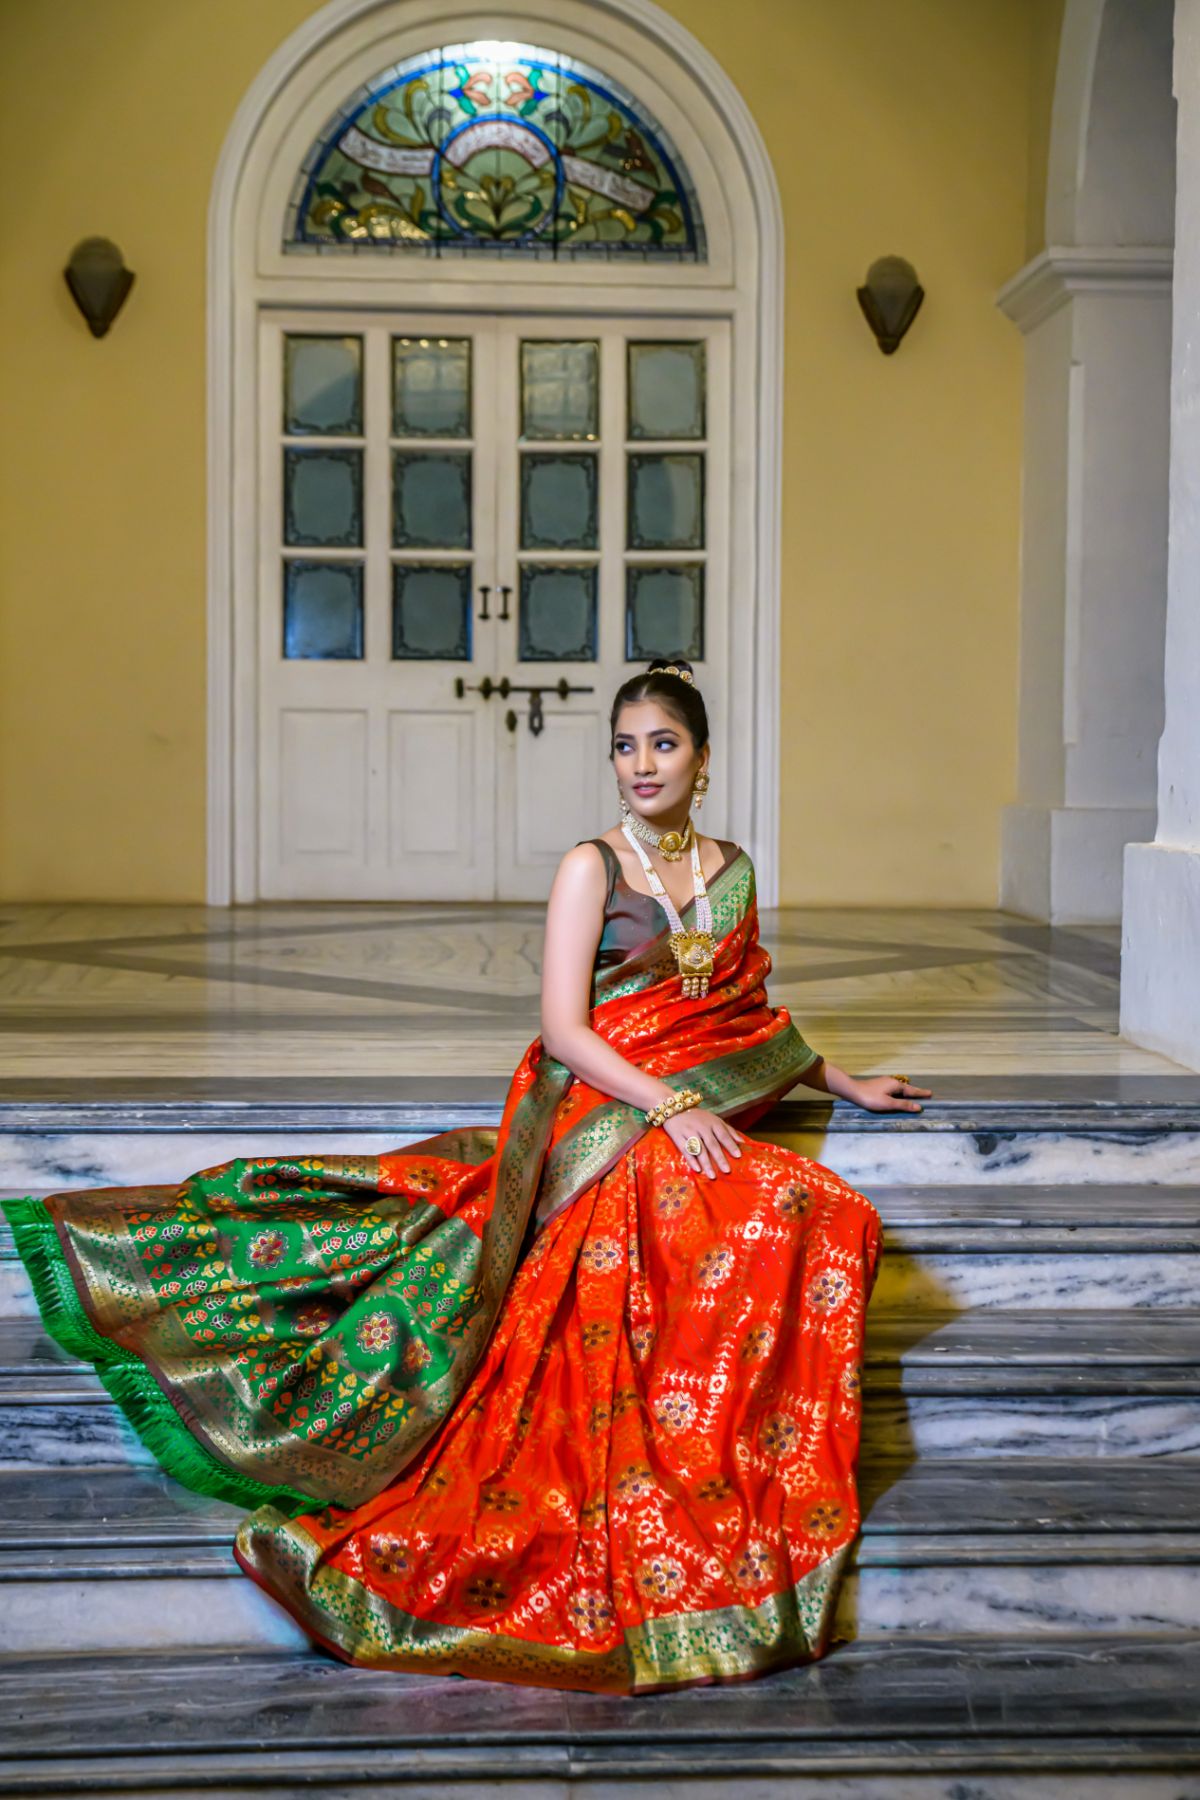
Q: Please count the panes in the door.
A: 12